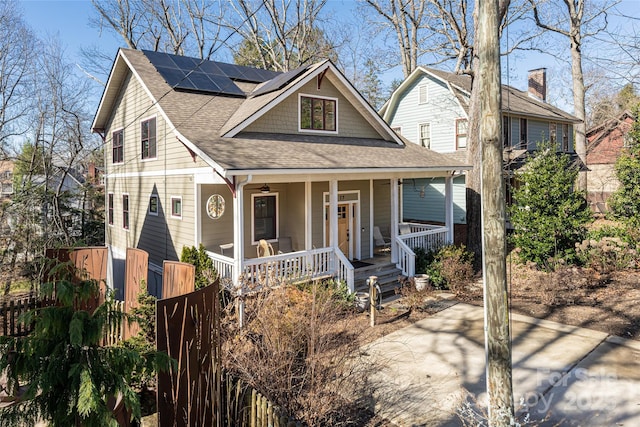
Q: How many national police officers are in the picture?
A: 0